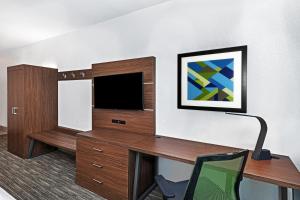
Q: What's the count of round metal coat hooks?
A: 3